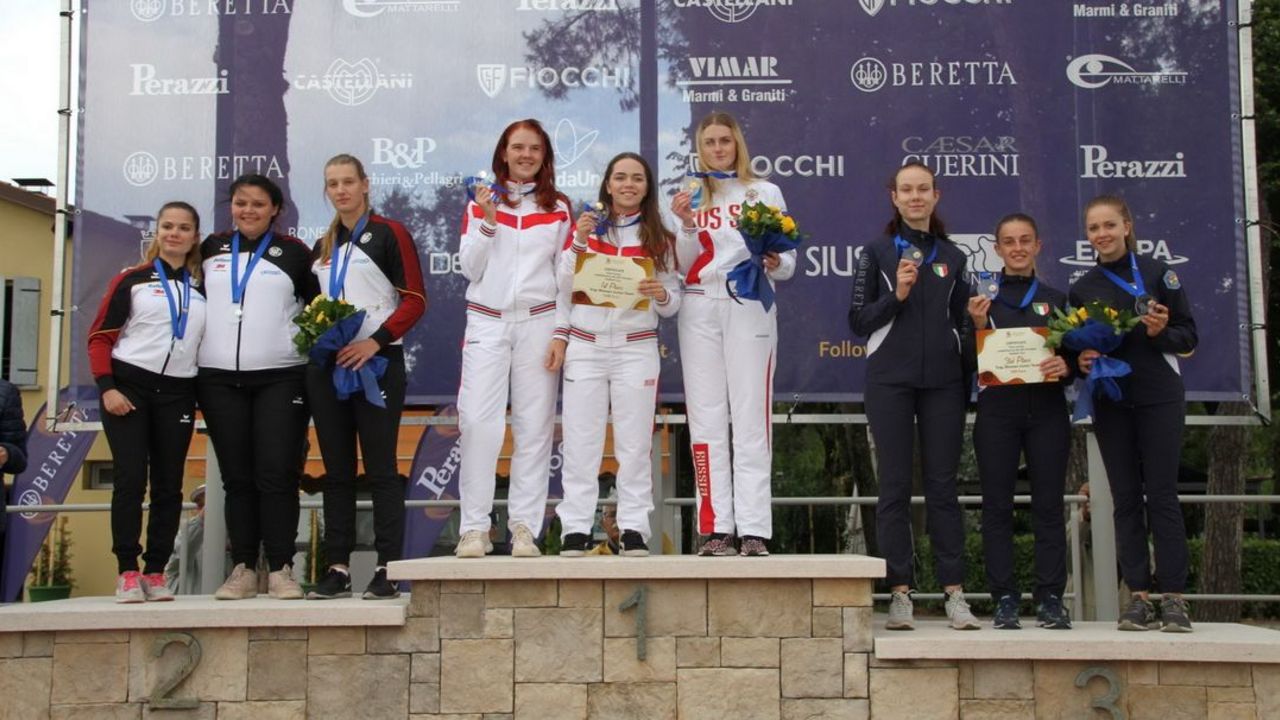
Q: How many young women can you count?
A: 9